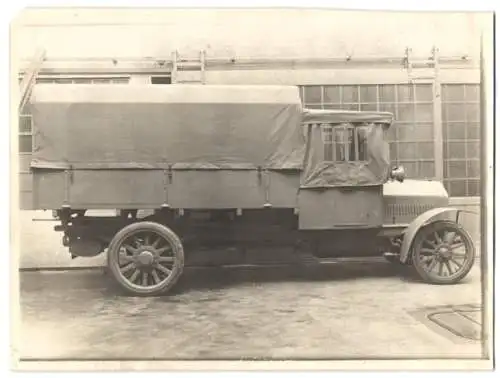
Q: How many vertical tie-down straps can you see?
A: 3